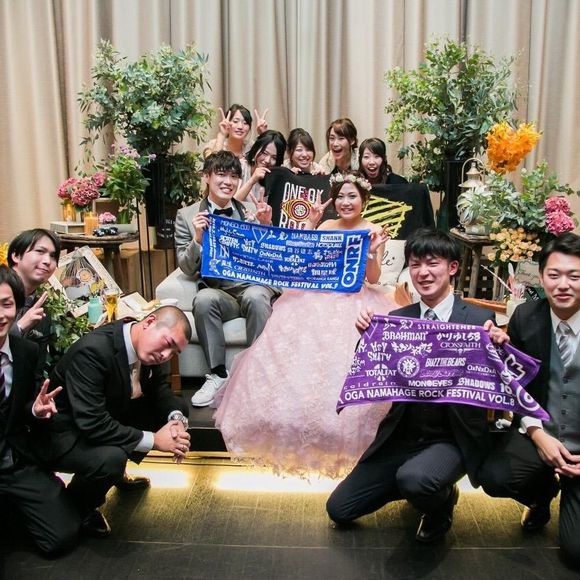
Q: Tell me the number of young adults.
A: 12